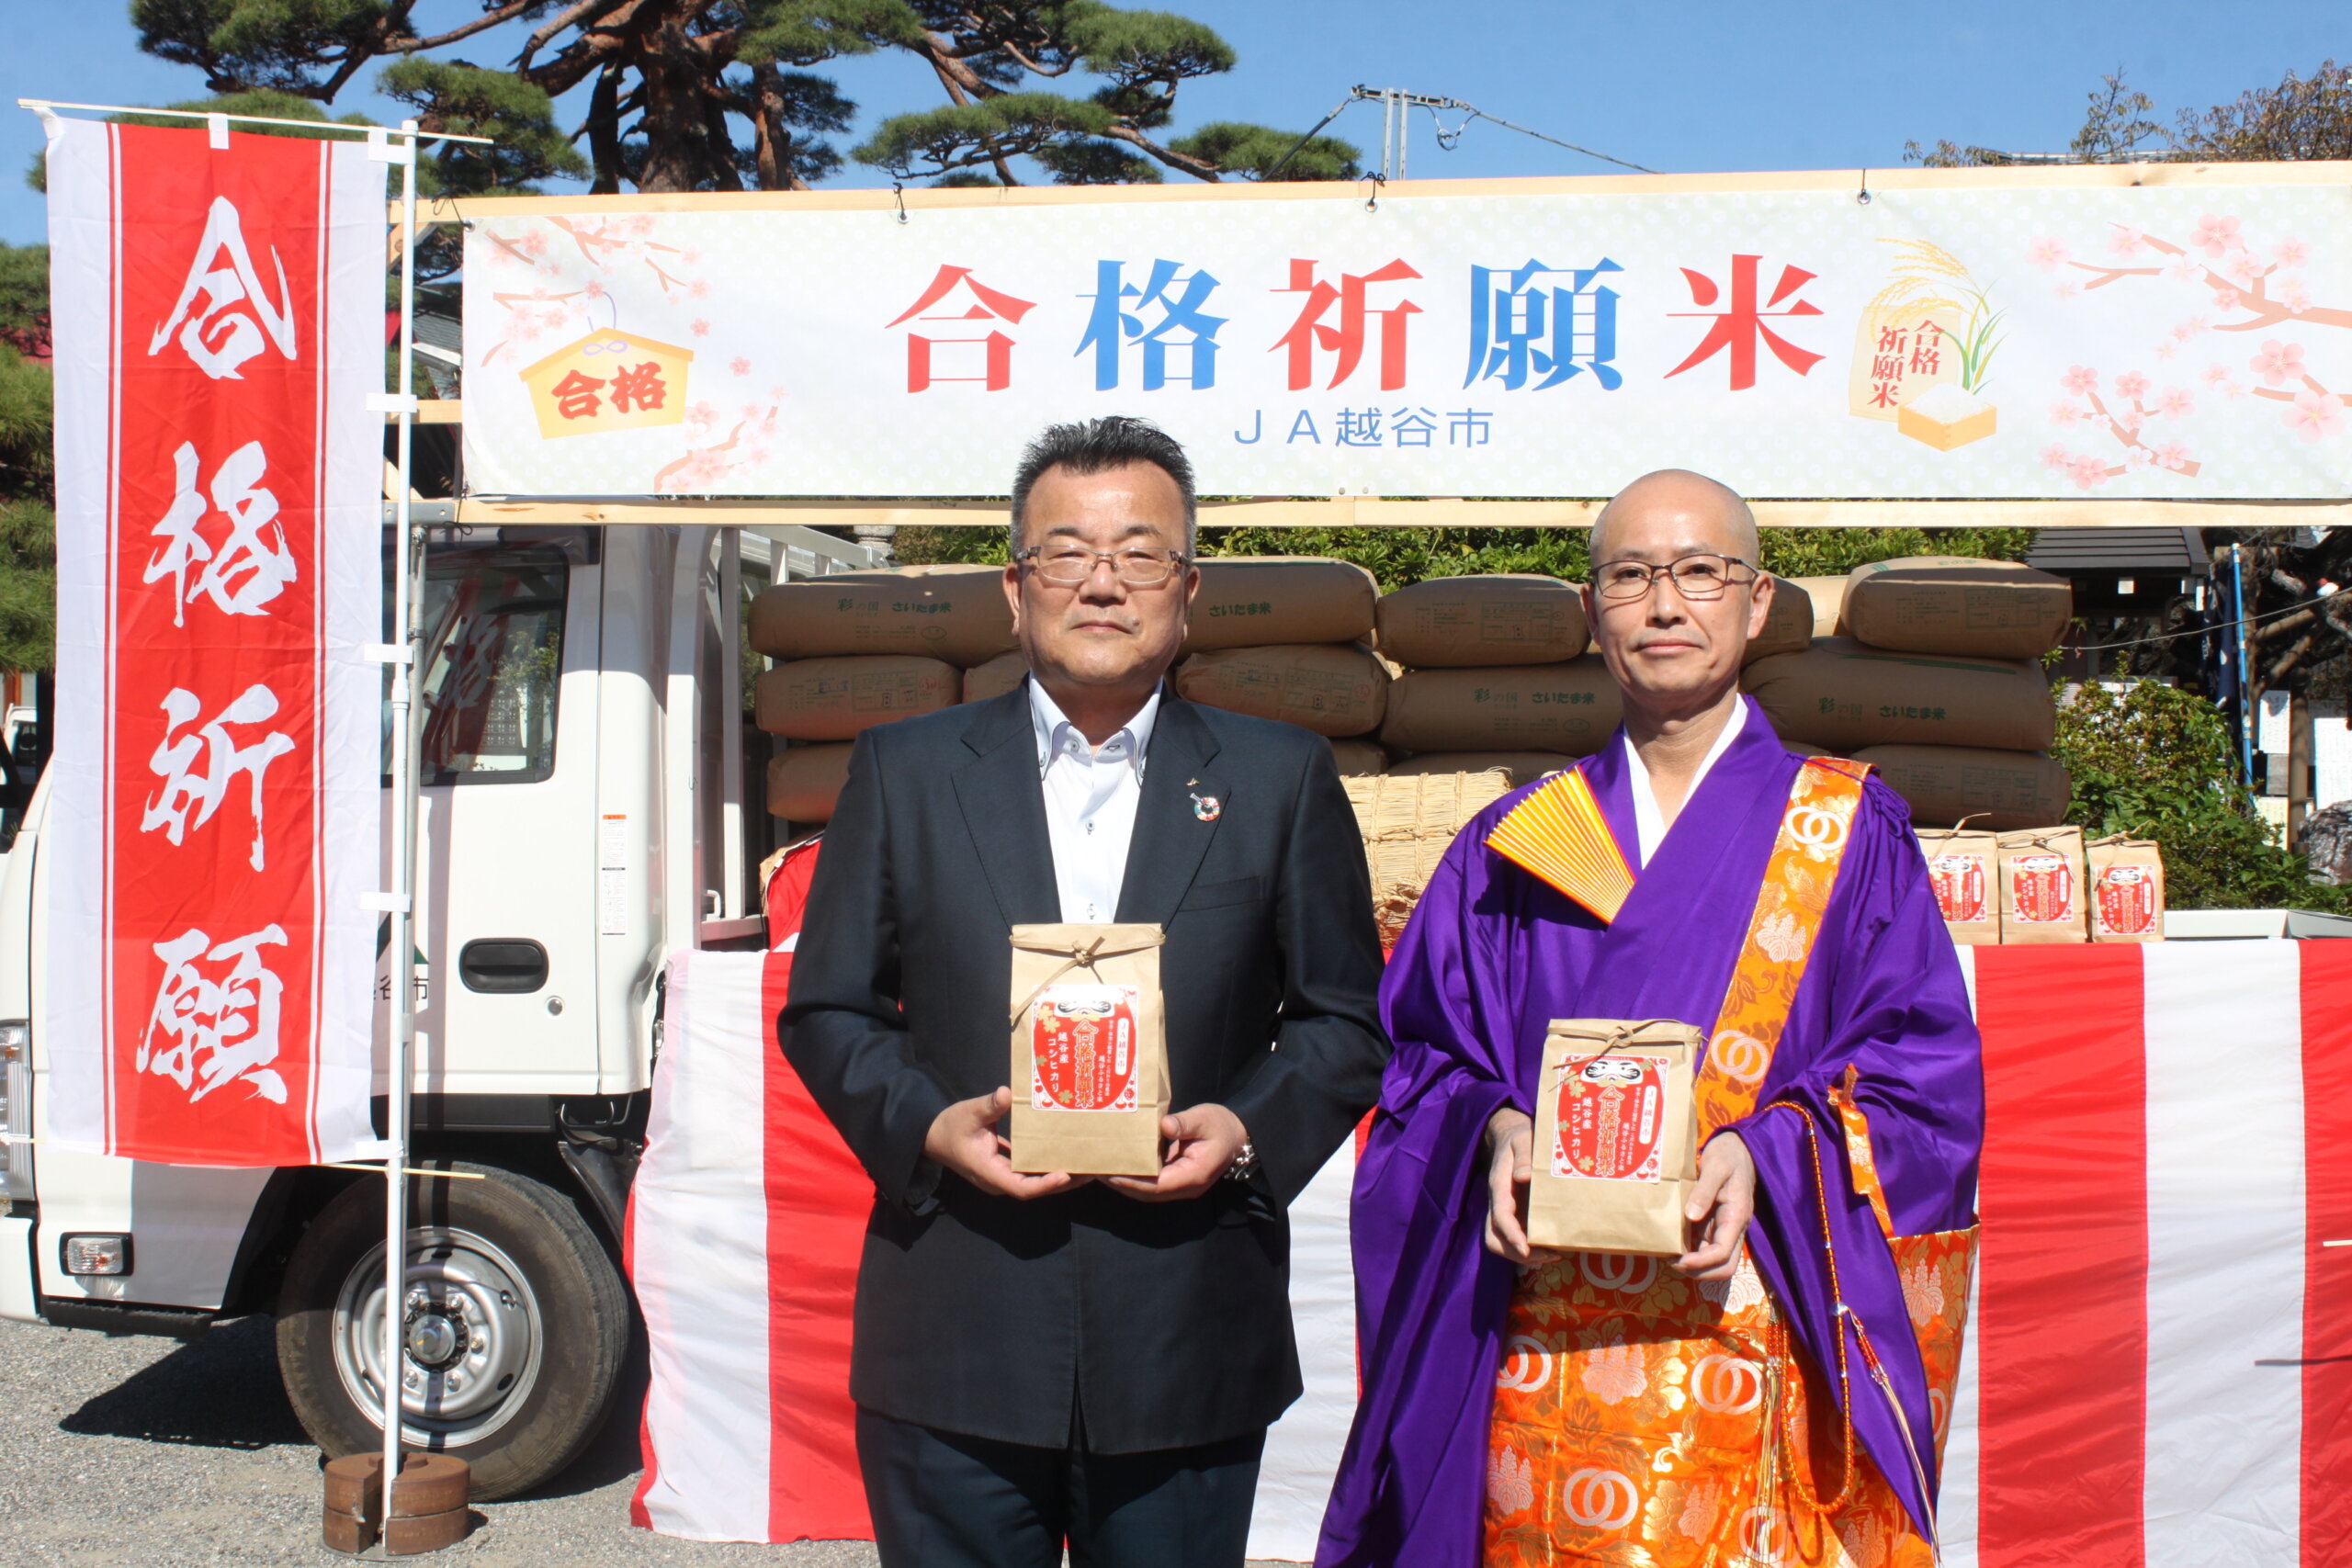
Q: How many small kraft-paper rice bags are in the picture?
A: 5